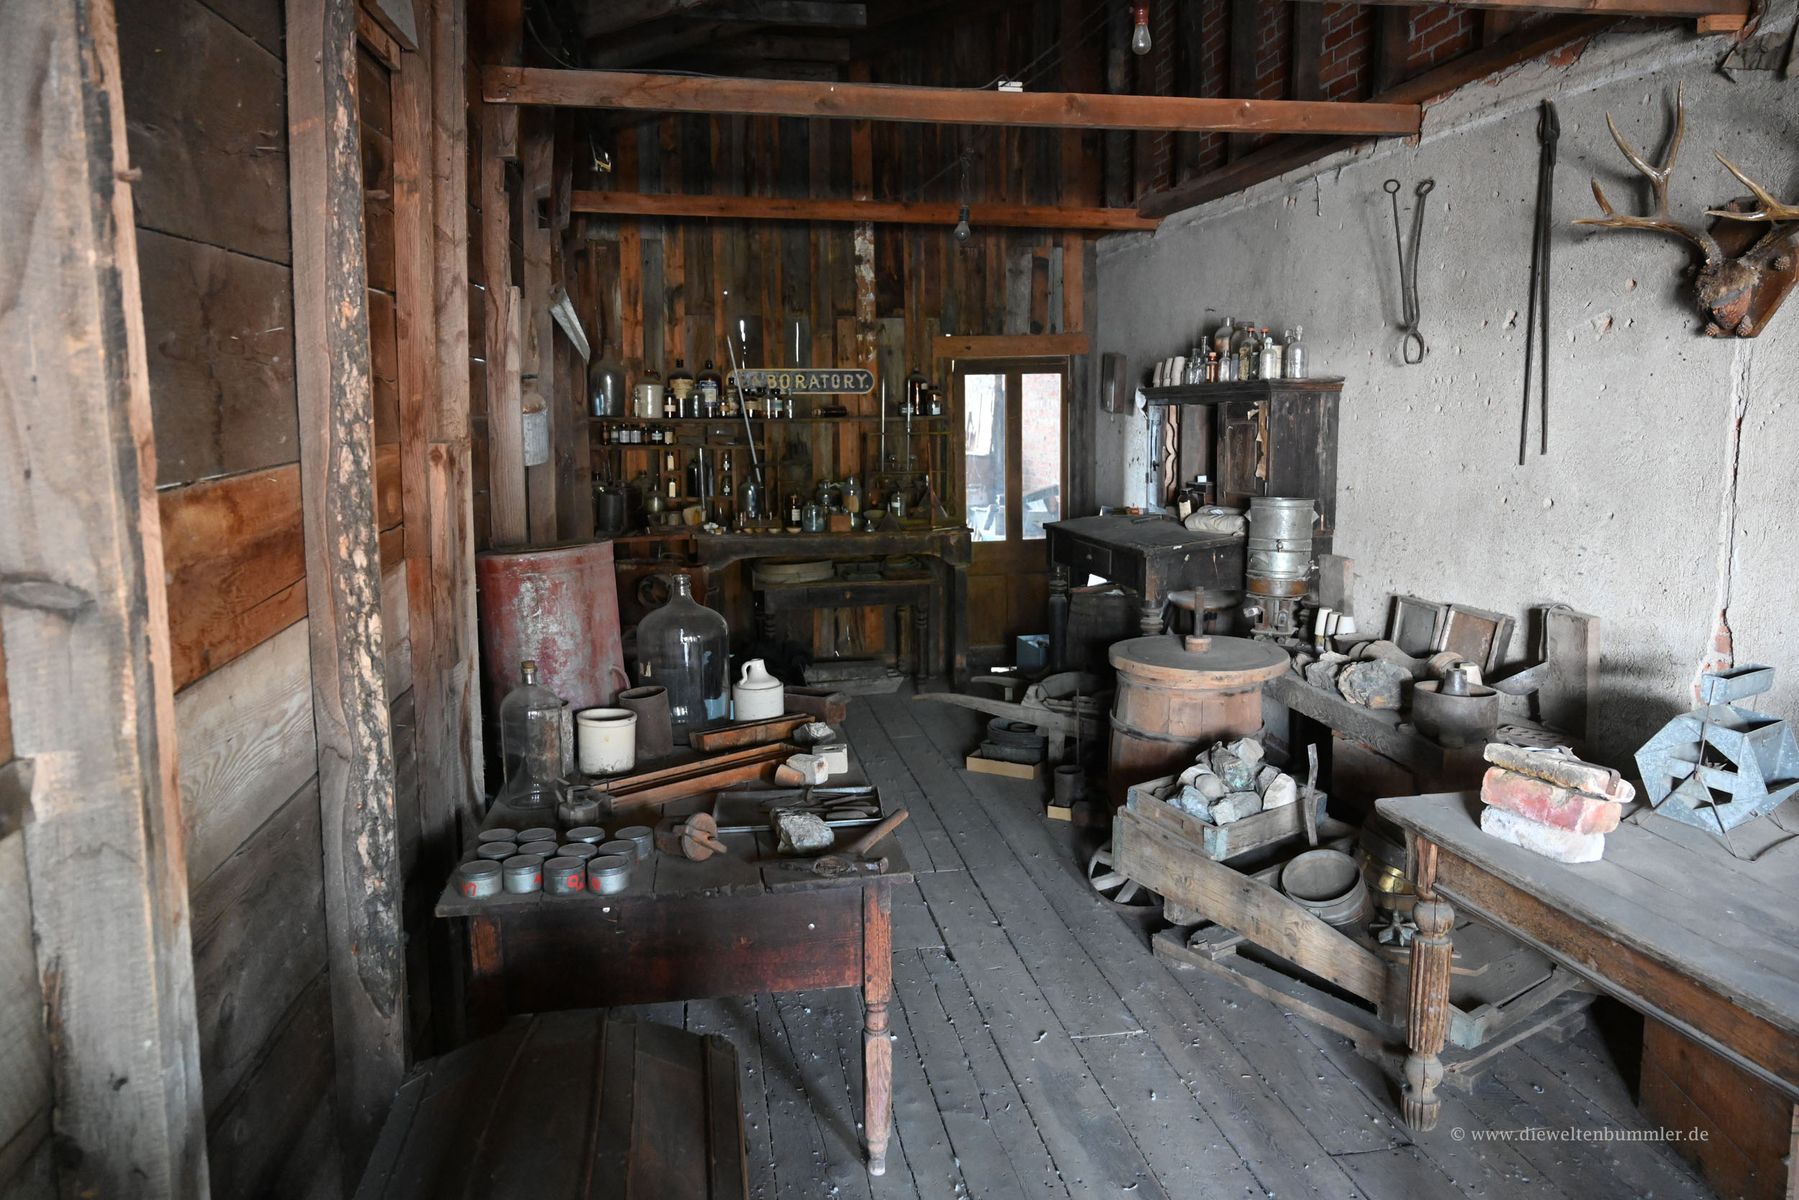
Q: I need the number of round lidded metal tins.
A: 12